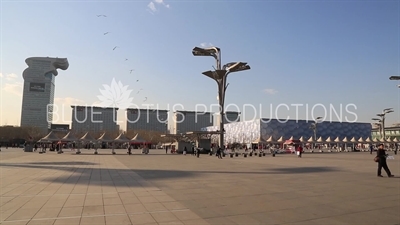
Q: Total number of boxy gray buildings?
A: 4